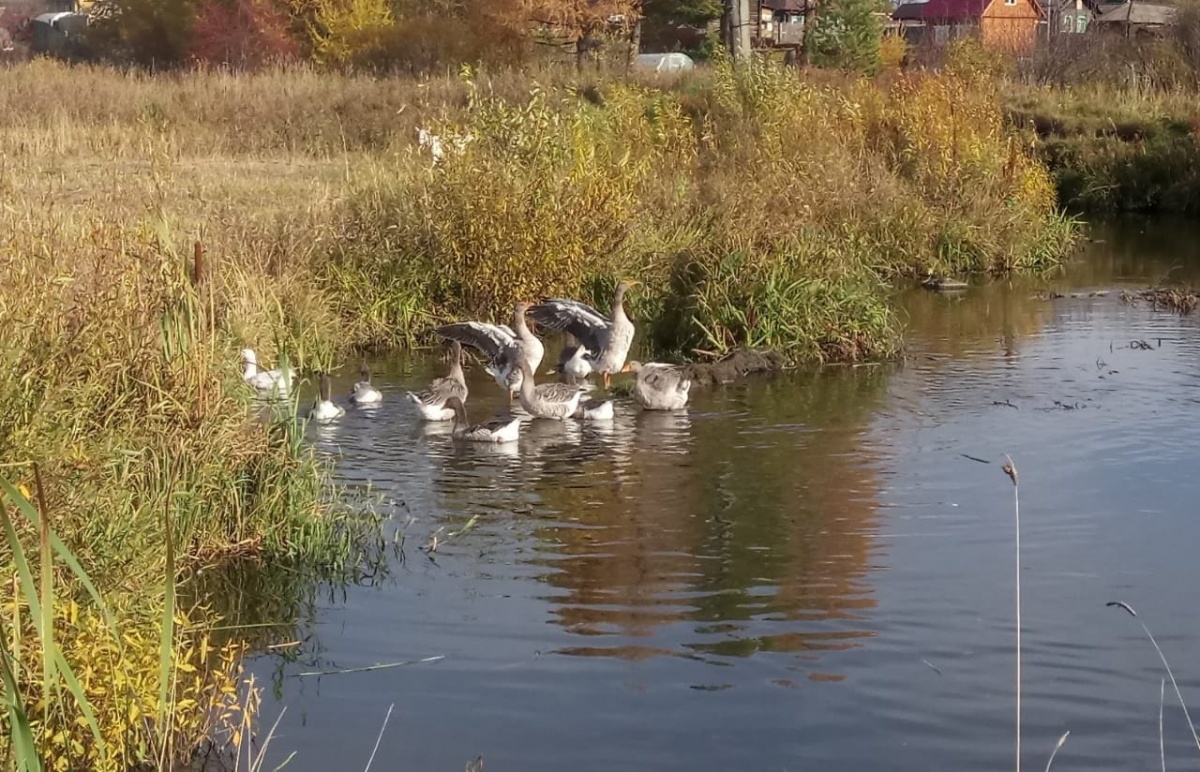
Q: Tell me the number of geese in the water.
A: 11